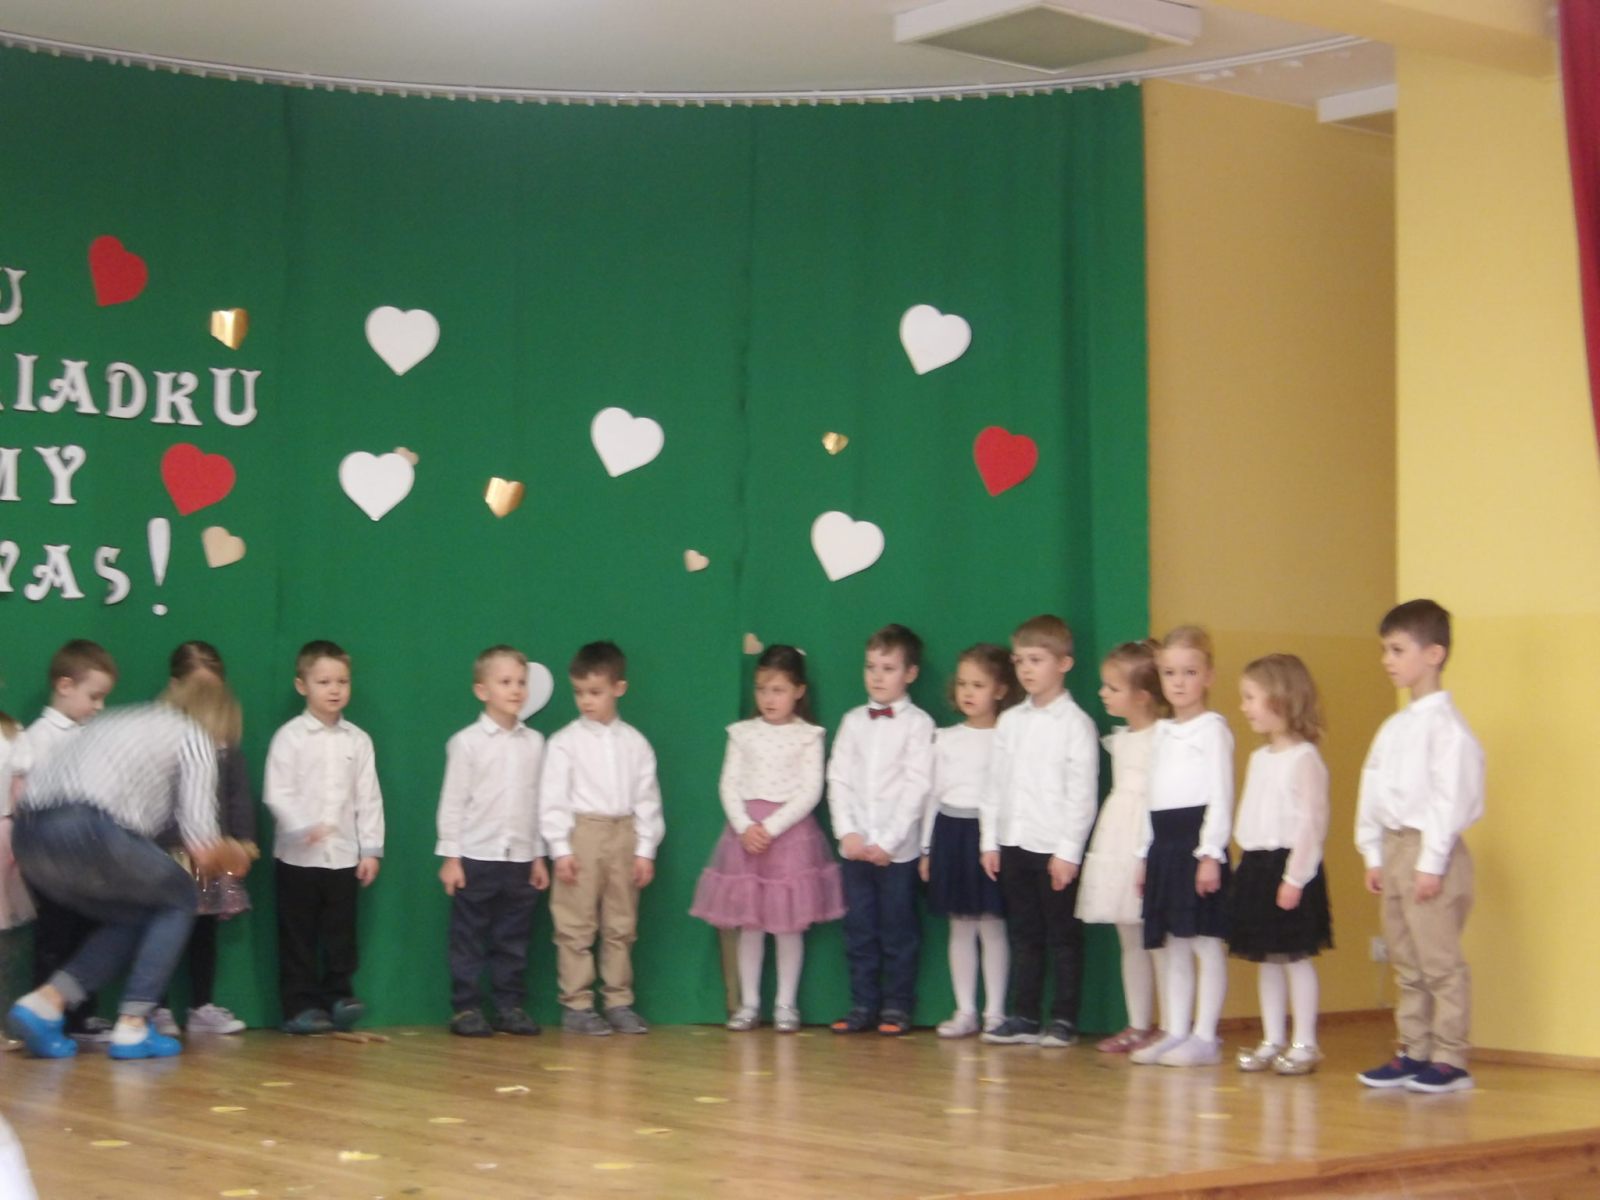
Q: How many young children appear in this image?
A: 14